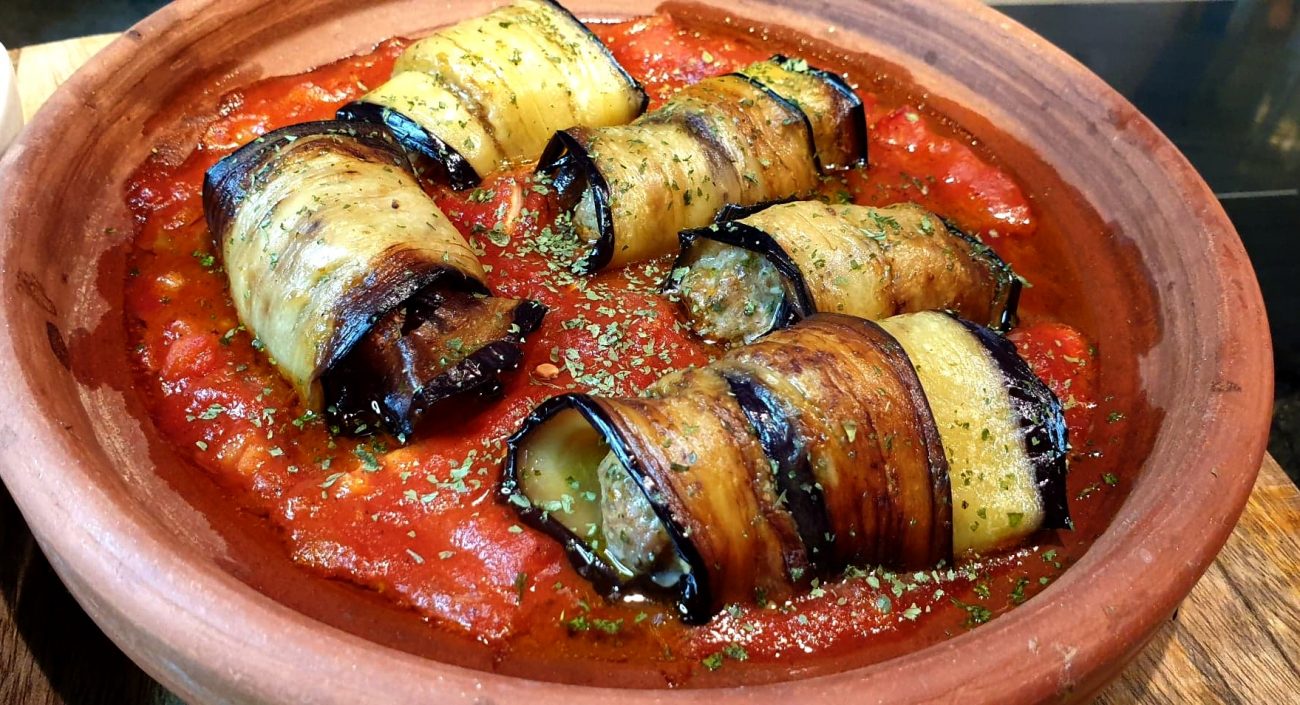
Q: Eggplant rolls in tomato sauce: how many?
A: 5